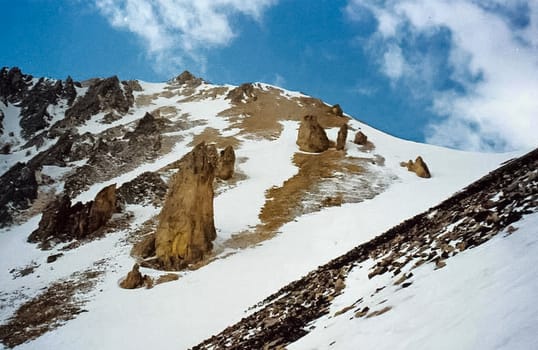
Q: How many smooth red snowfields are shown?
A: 0